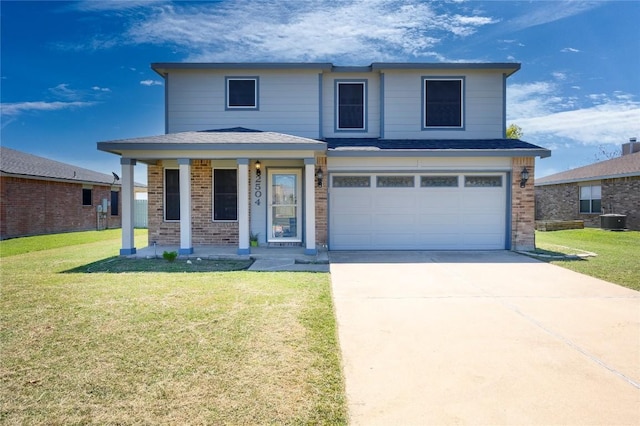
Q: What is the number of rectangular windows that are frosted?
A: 4